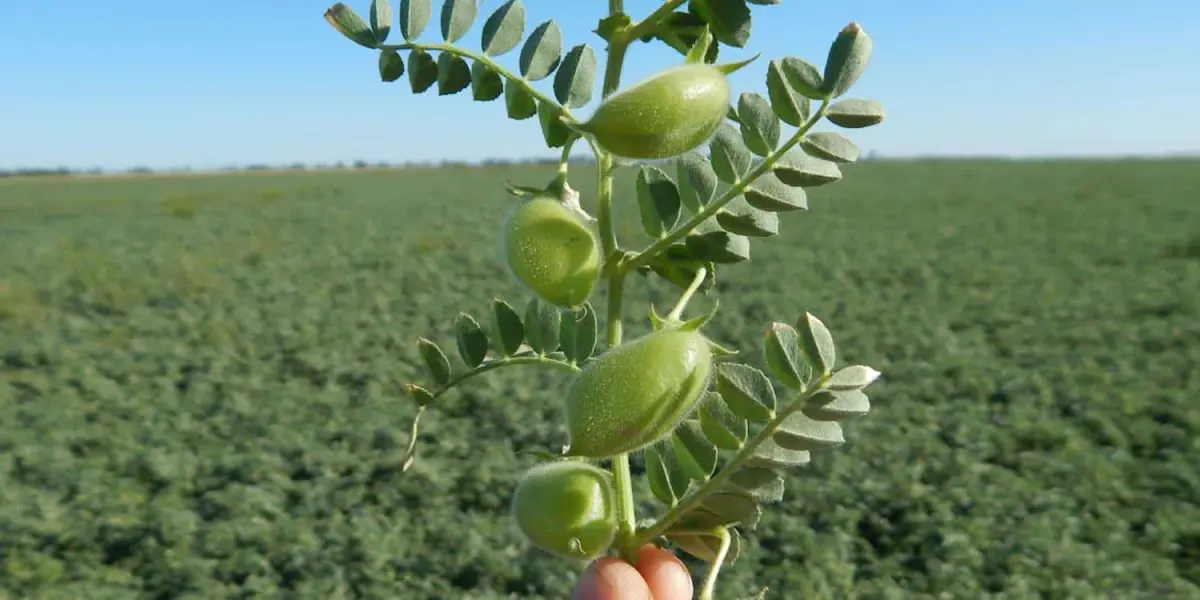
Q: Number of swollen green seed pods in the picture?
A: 4